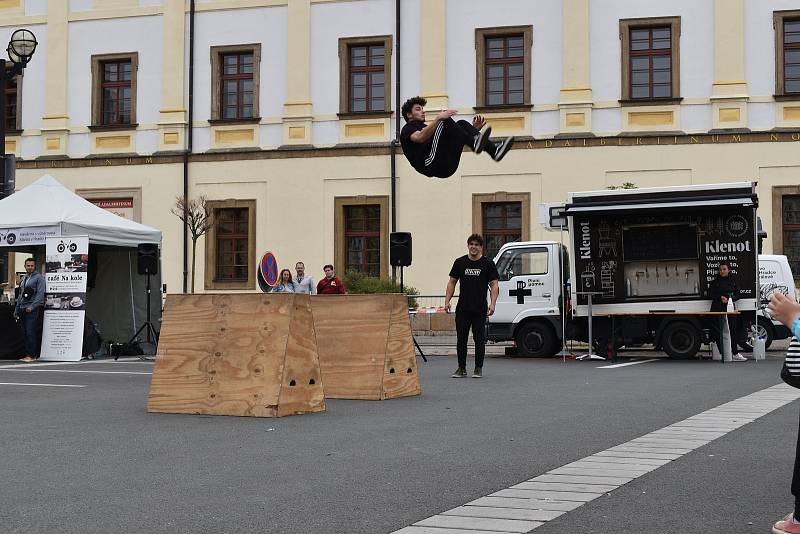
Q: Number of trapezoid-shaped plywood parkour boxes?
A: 2